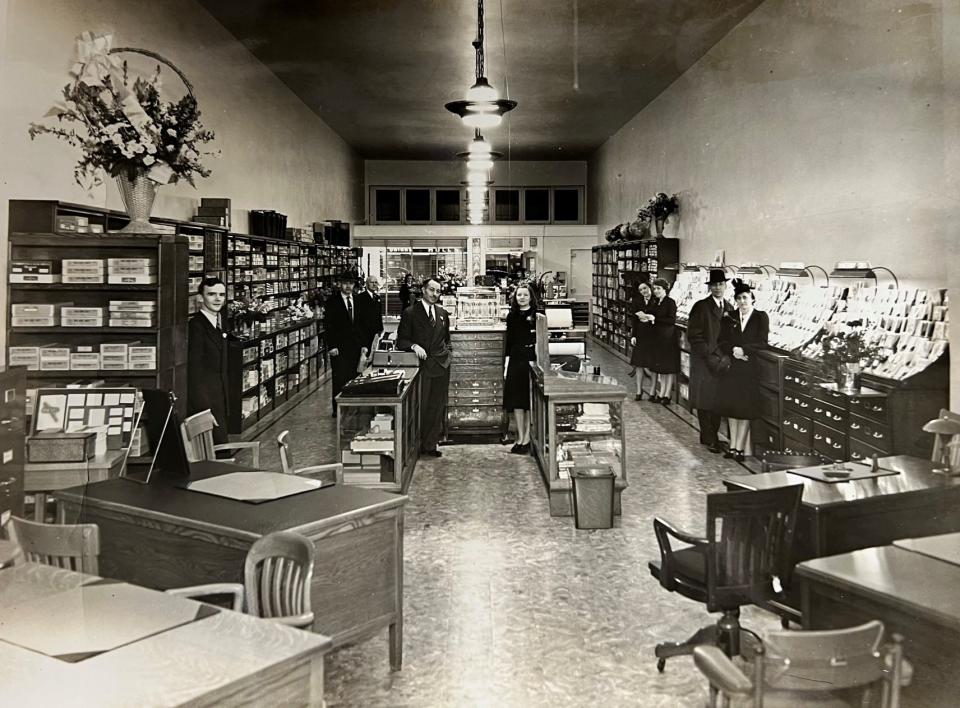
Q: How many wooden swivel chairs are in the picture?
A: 1